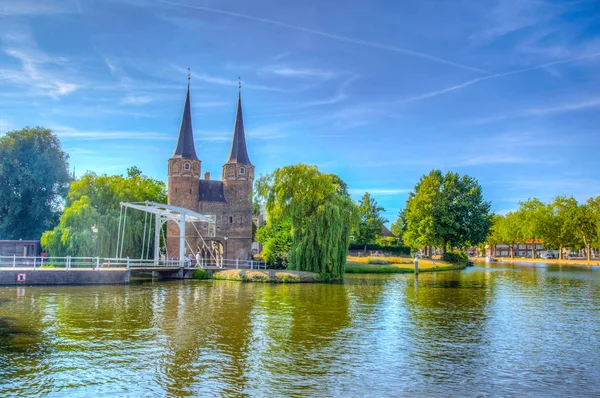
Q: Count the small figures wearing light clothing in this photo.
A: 2